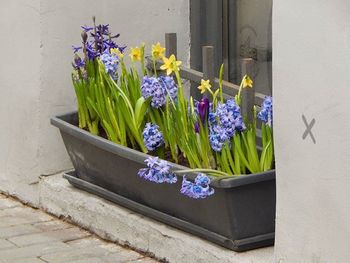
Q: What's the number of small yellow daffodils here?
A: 6